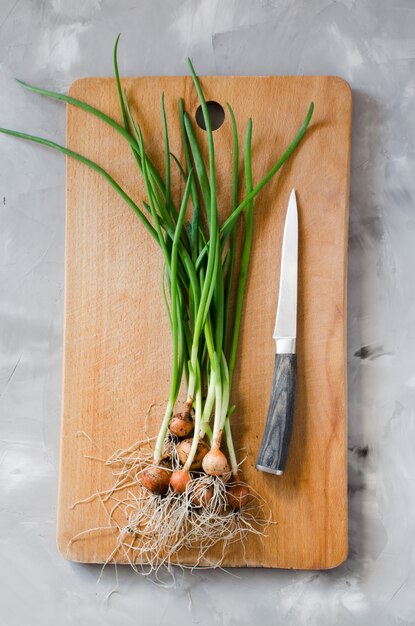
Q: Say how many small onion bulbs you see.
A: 7